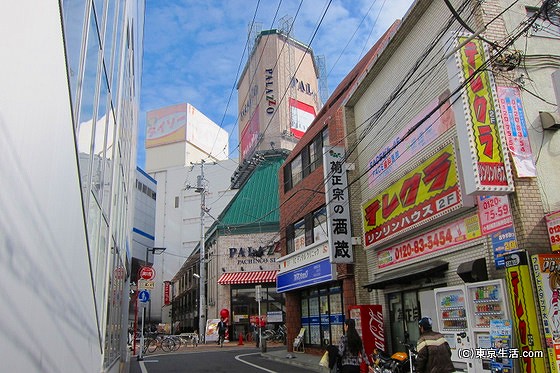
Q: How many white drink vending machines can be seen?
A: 2